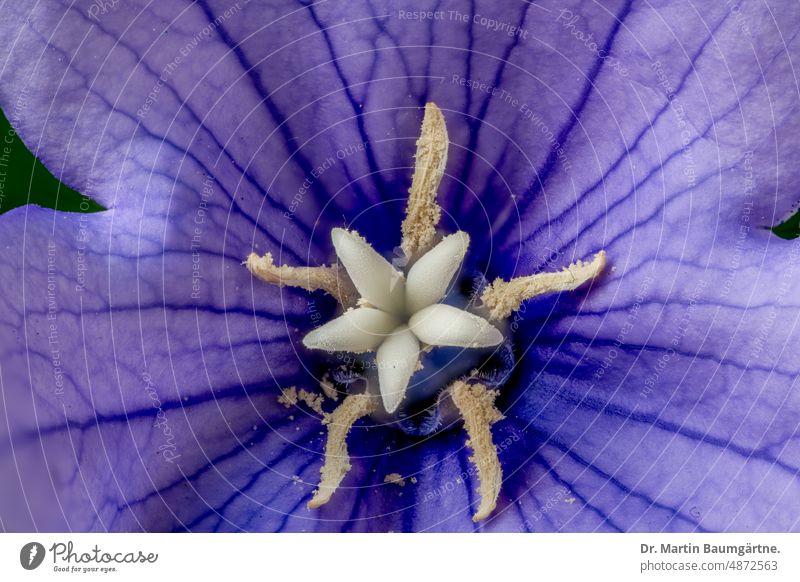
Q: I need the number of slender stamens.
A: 5